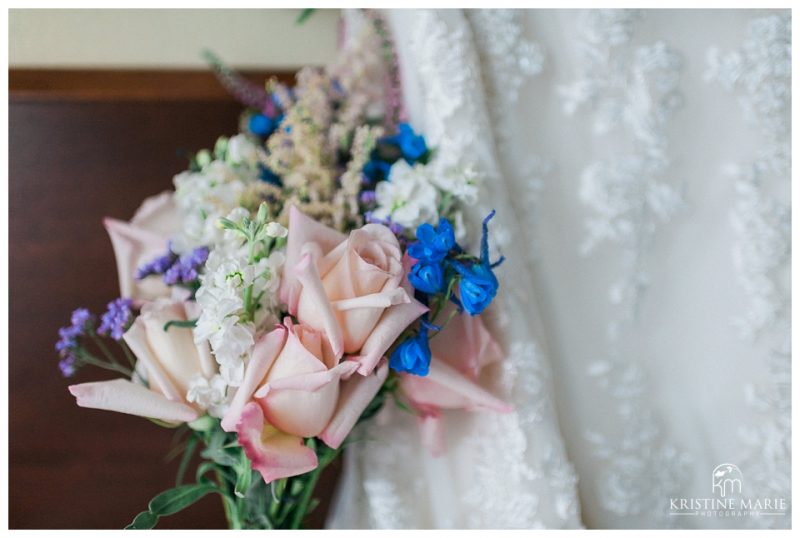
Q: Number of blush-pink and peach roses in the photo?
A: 5